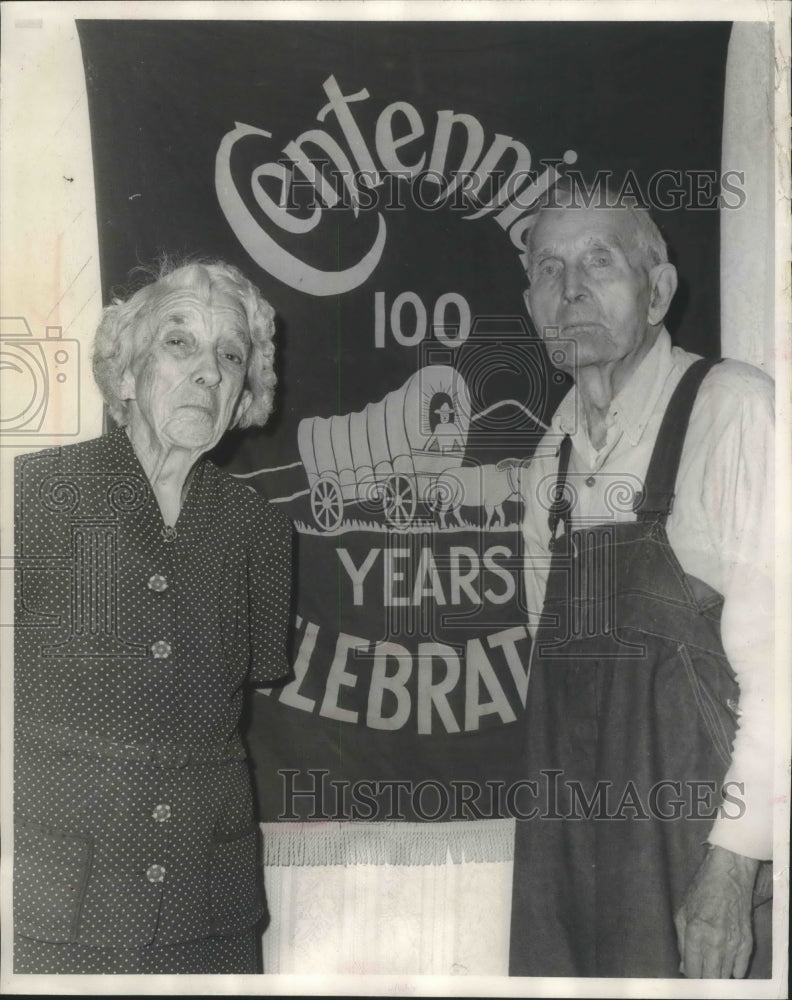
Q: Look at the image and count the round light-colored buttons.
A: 4